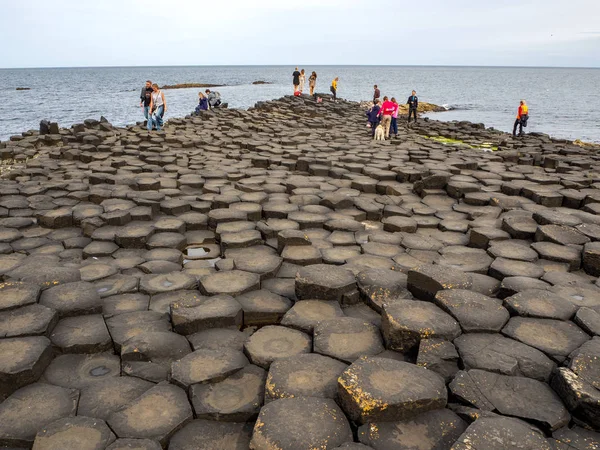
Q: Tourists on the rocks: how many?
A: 14